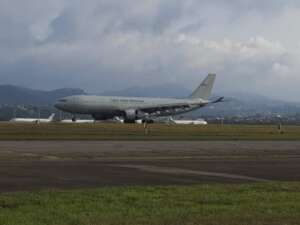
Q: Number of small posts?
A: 2